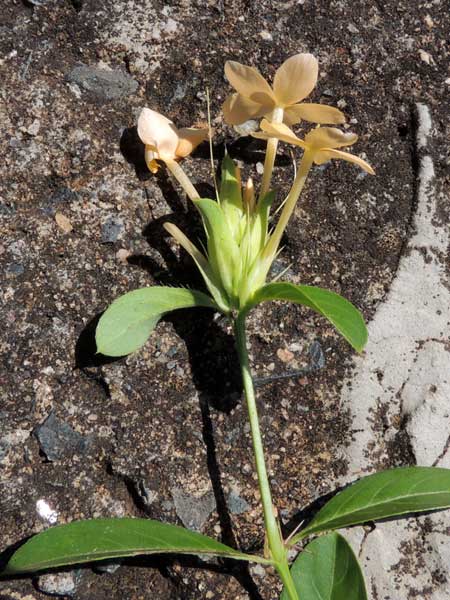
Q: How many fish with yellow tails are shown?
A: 0